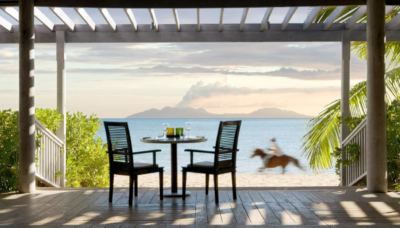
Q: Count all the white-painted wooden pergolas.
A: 1